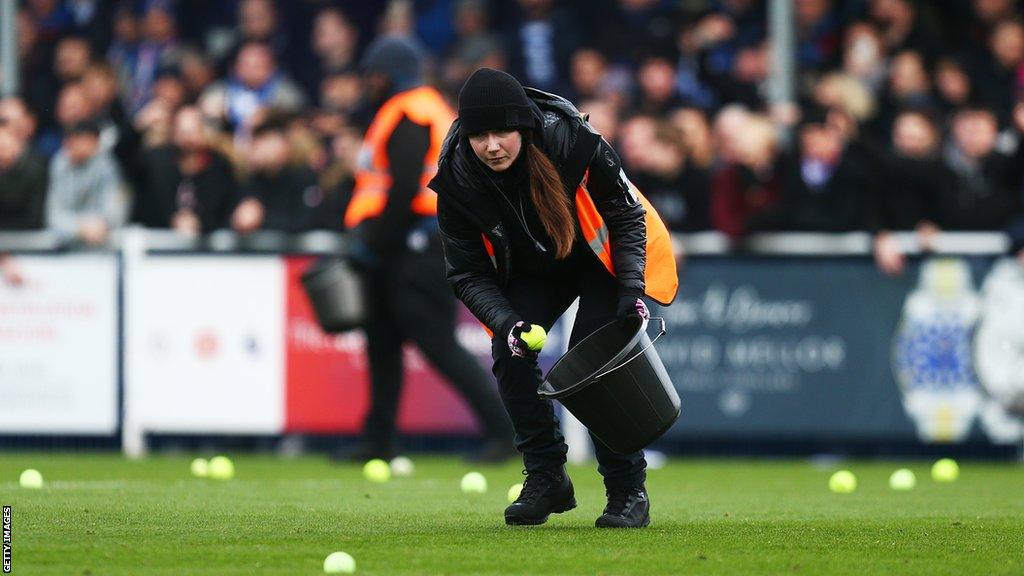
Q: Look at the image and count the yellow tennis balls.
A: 11